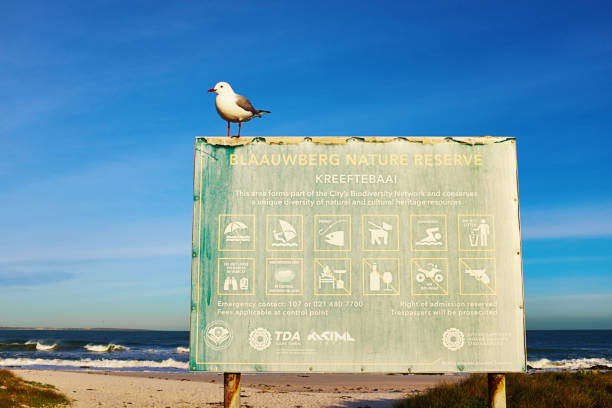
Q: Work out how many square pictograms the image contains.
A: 12